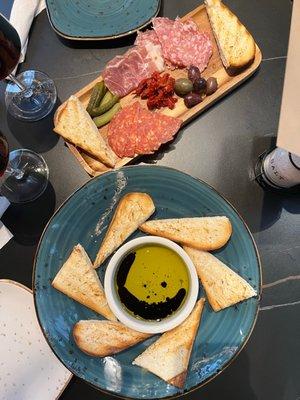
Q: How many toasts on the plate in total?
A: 6